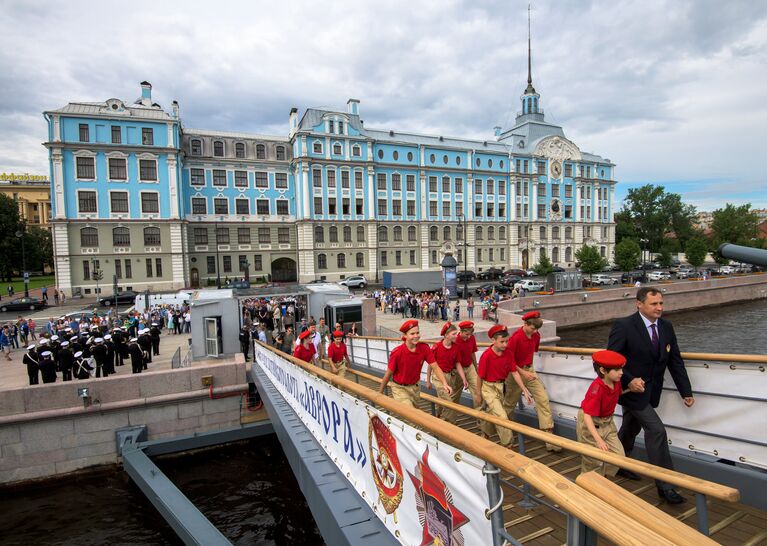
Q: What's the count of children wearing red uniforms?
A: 8